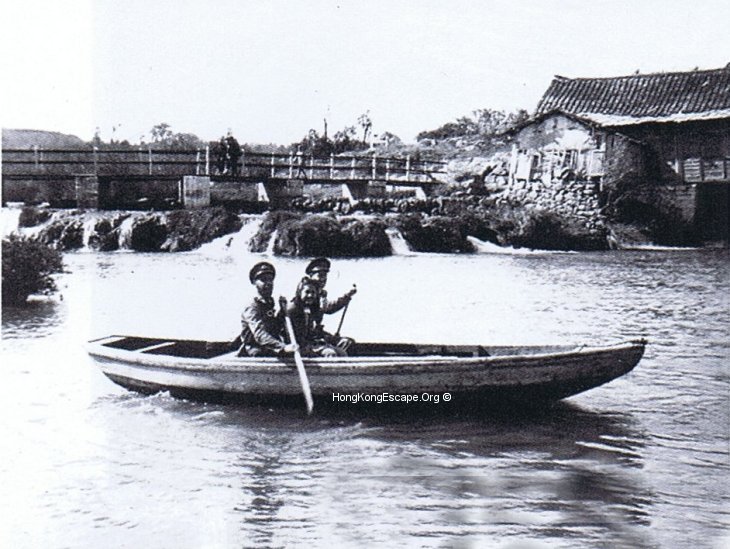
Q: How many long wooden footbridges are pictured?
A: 1